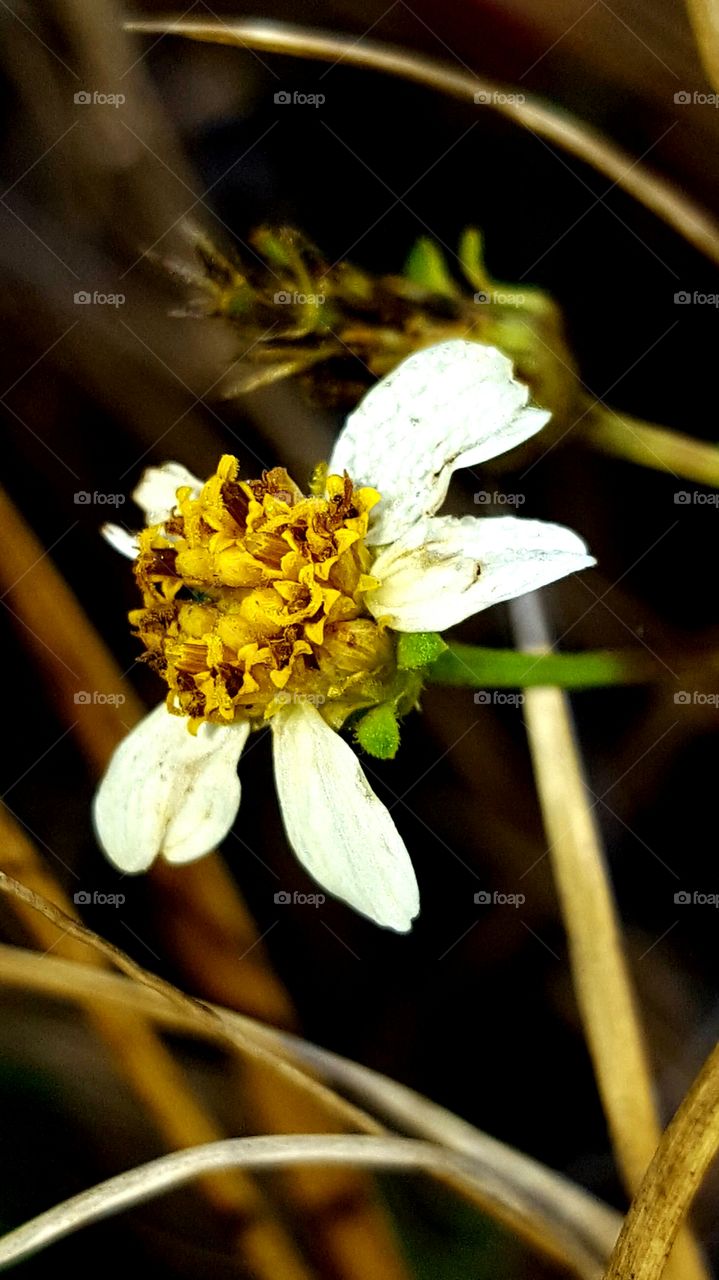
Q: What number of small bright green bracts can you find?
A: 2